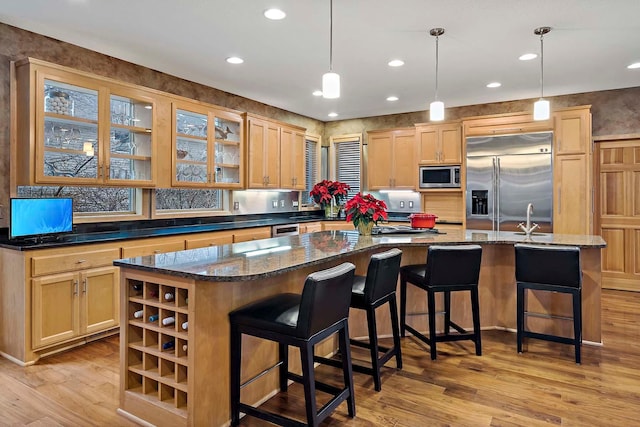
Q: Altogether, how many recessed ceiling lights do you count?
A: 9